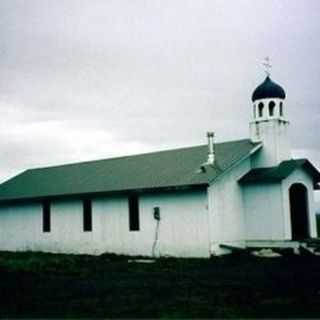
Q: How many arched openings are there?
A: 4